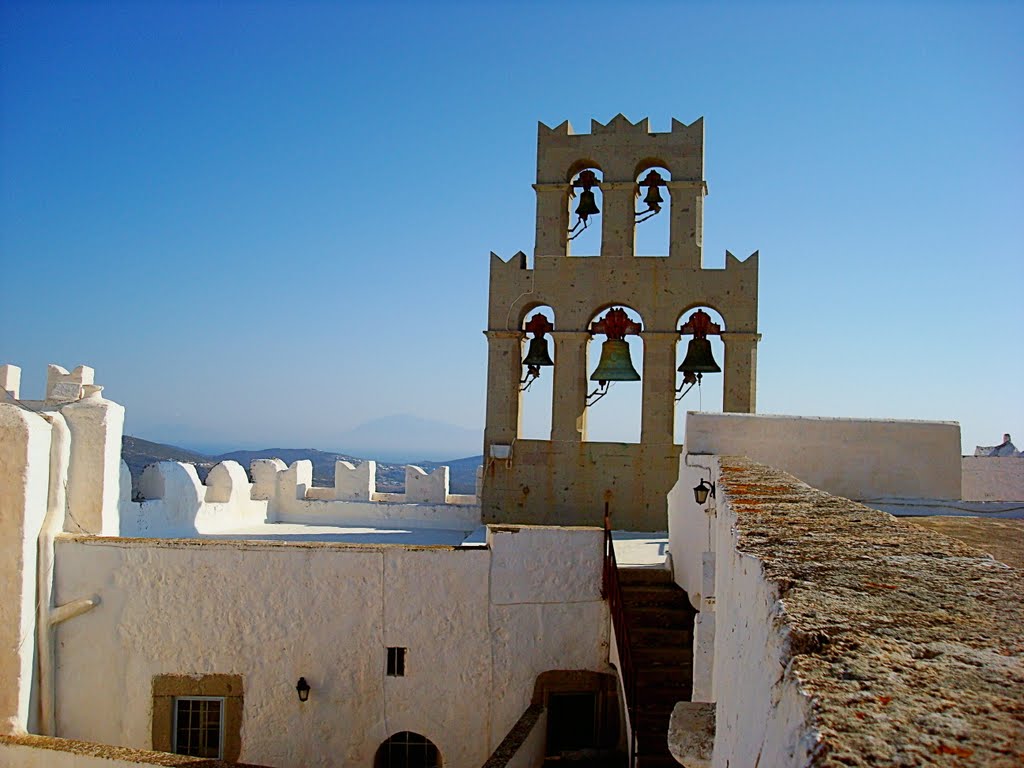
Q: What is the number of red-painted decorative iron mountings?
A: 5